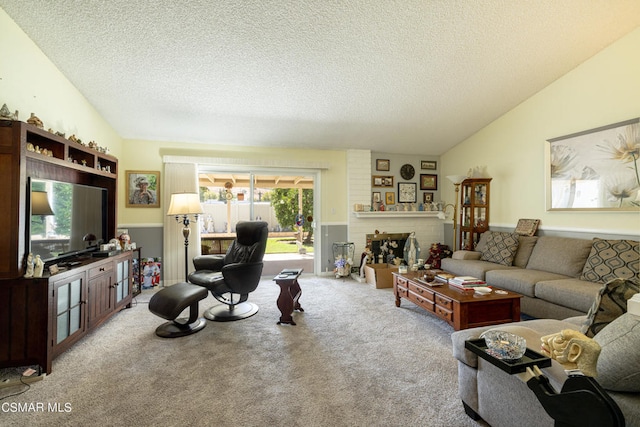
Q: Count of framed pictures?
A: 10